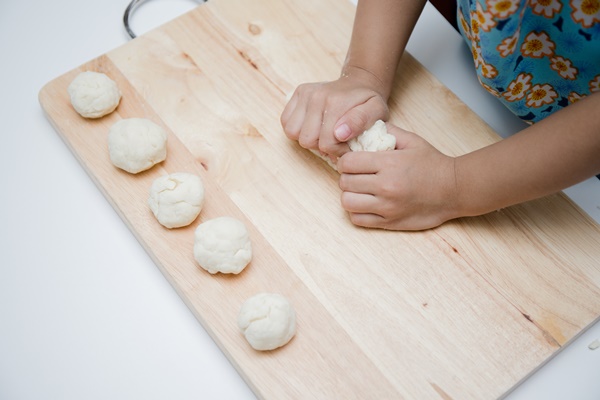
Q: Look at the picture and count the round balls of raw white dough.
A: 5